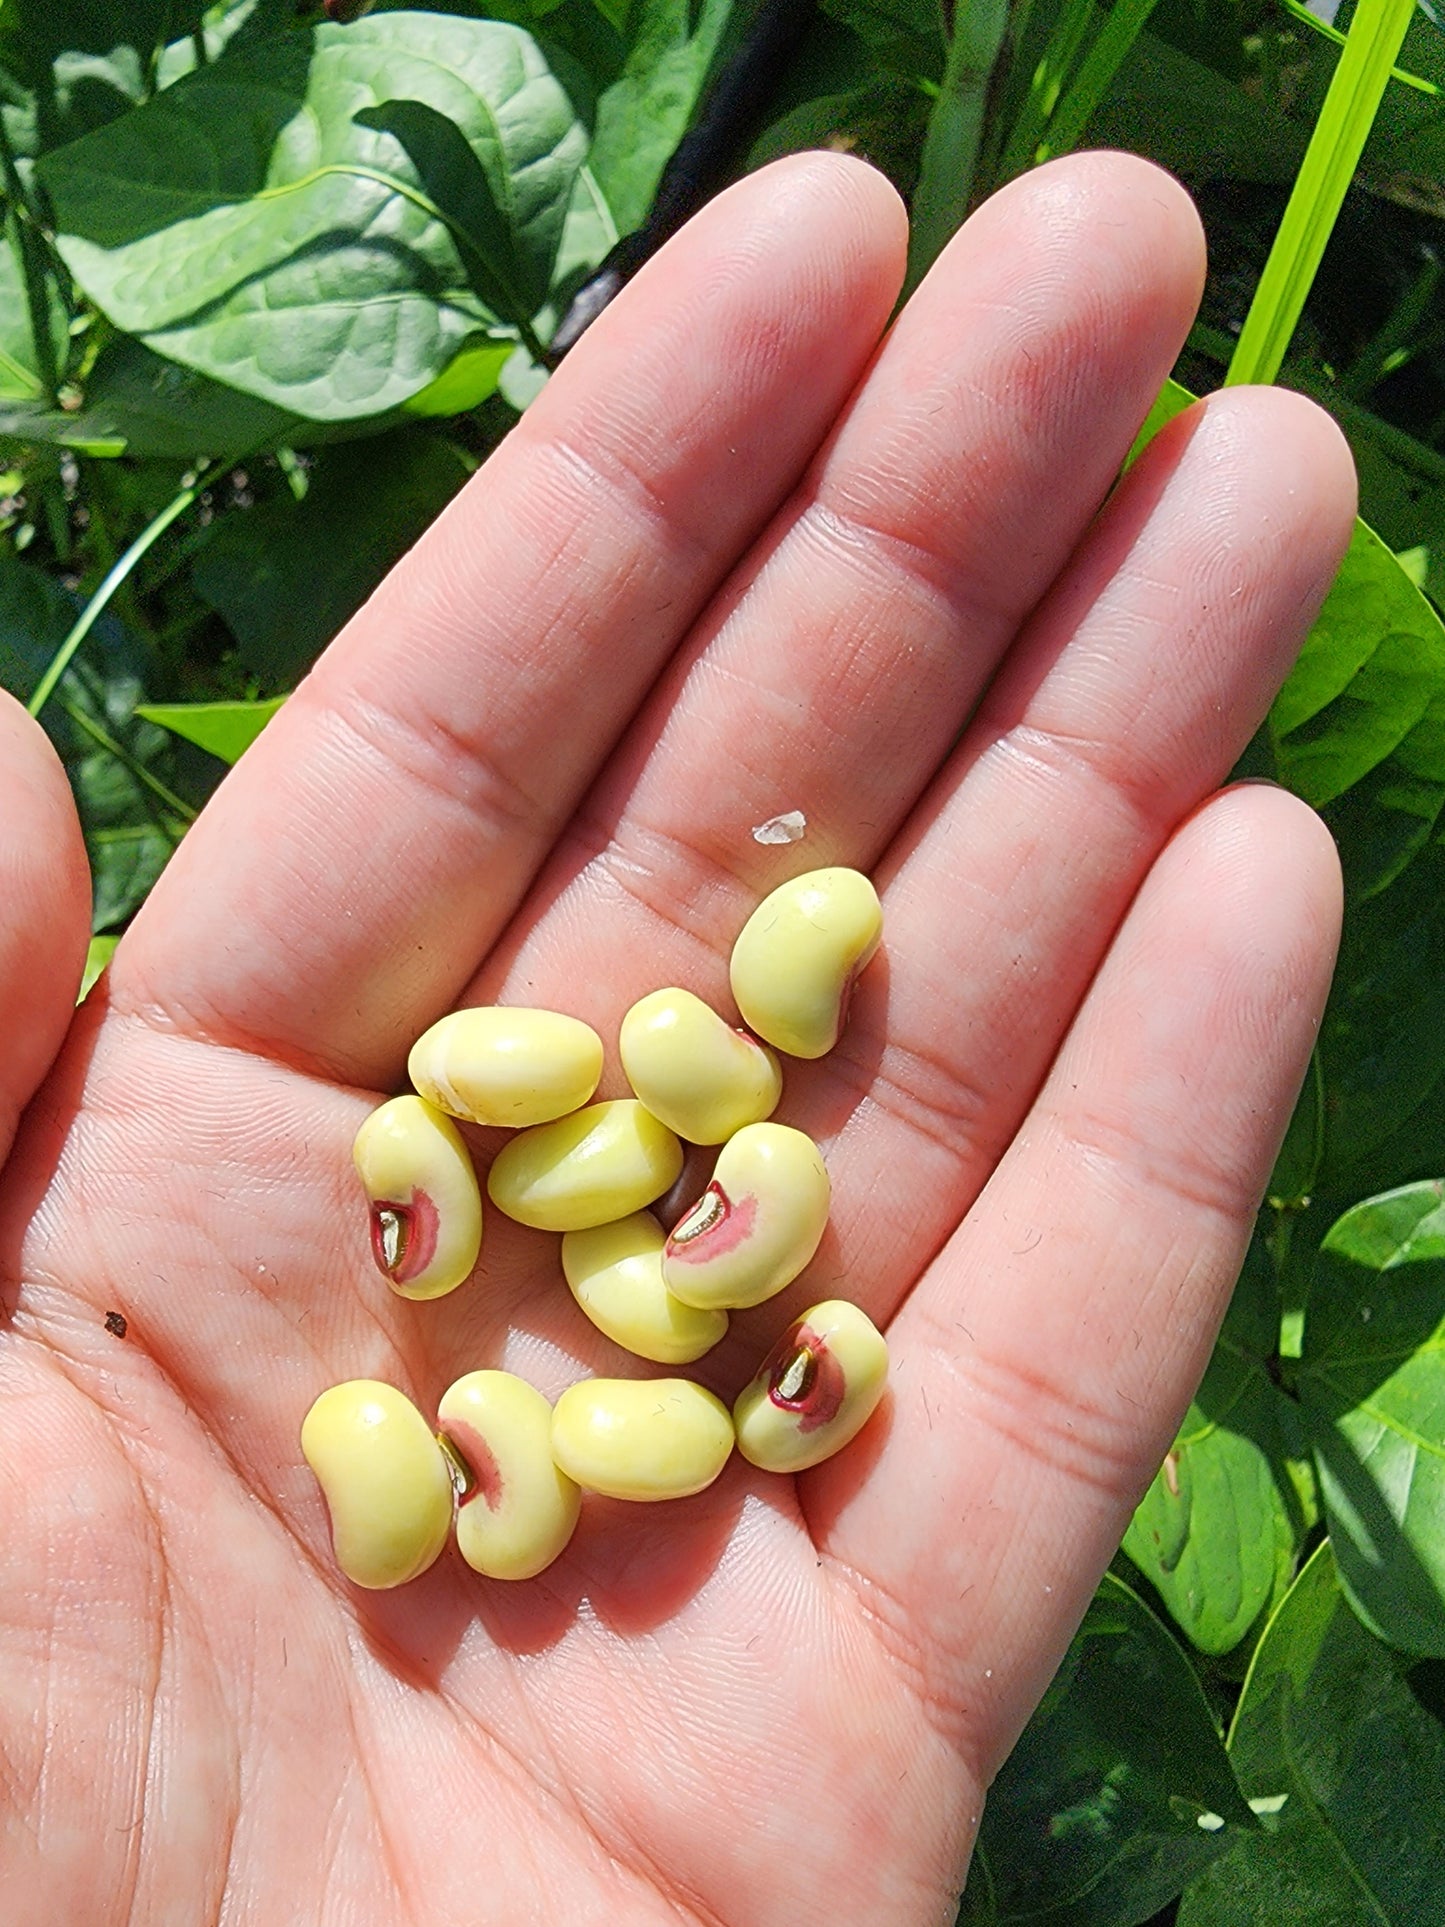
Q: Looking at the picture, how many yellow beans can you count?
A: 11